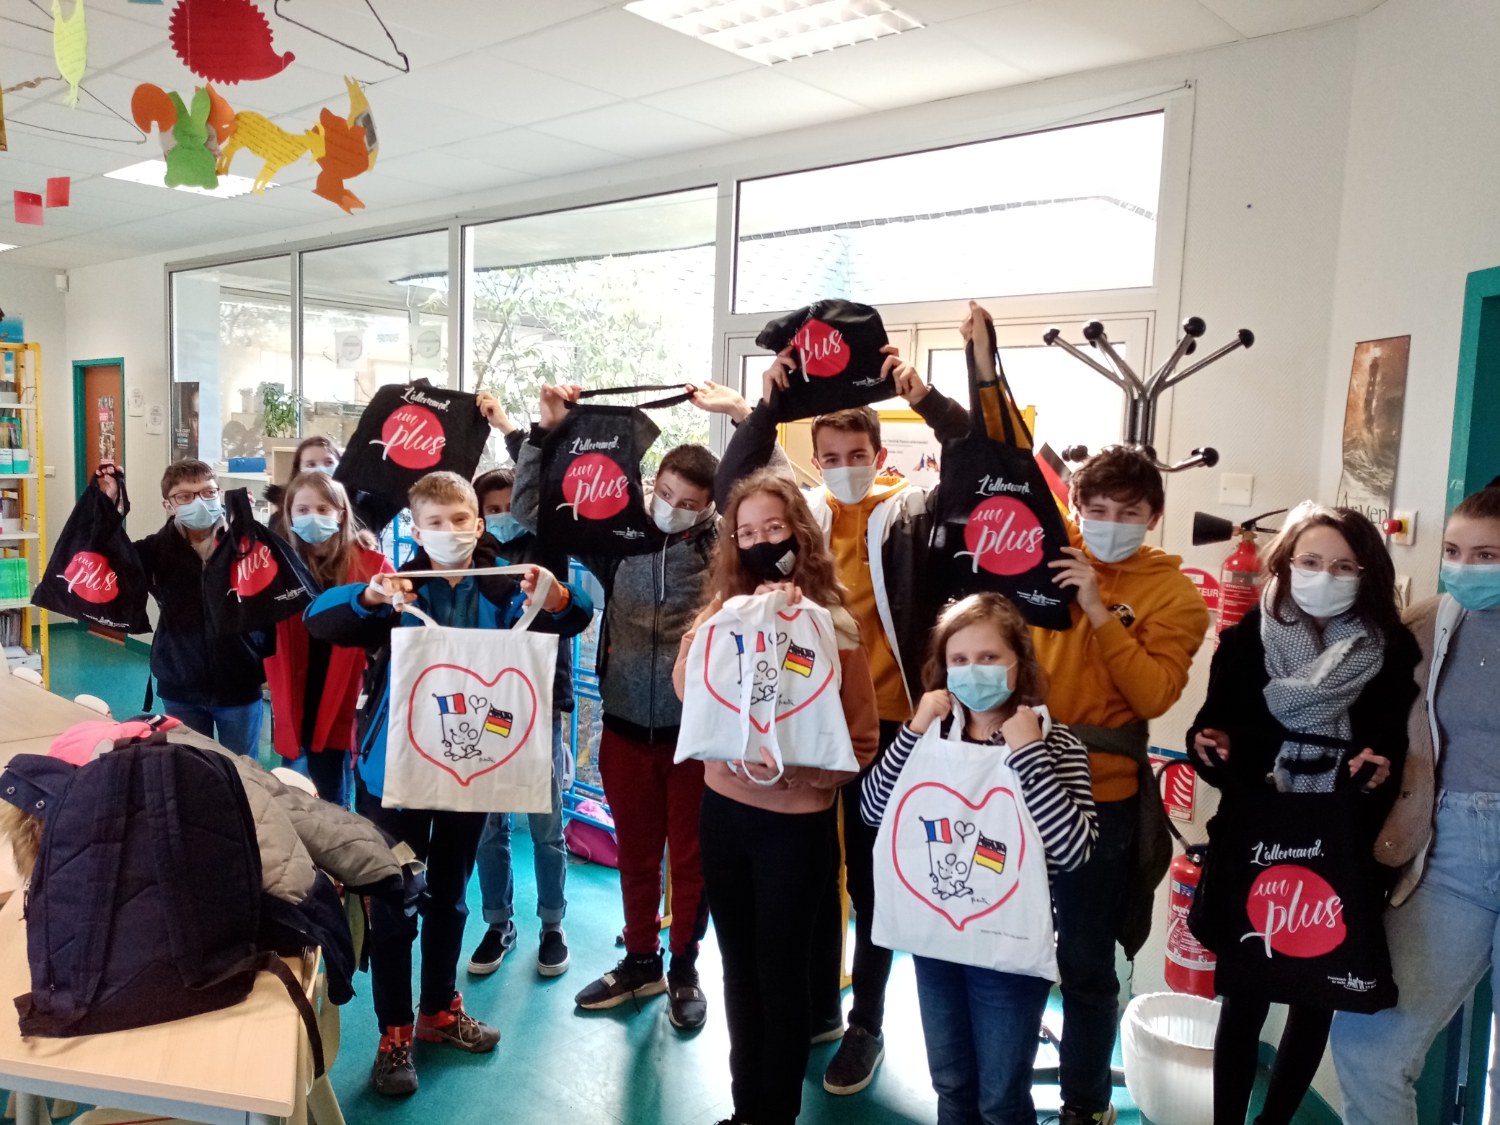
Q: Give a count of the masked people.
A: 12